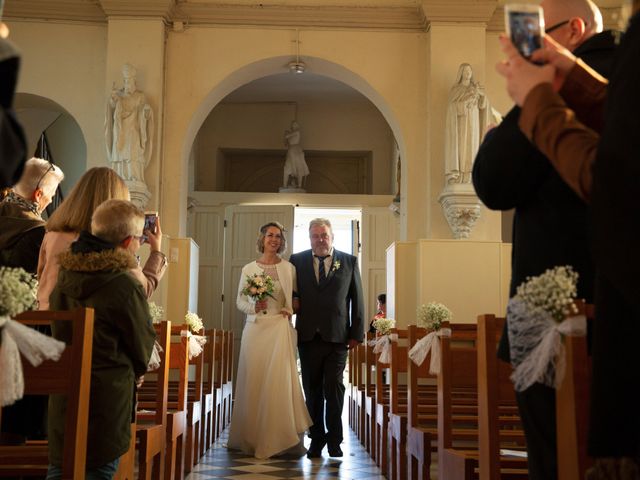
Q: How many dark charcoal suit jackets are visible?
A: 1